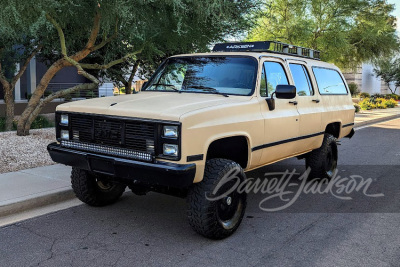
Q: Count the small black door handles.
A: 2